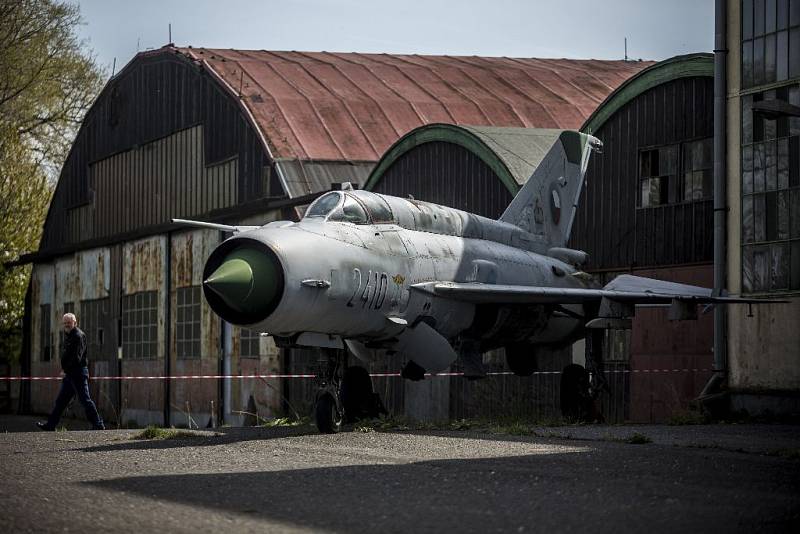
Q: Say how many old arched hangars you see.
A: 3